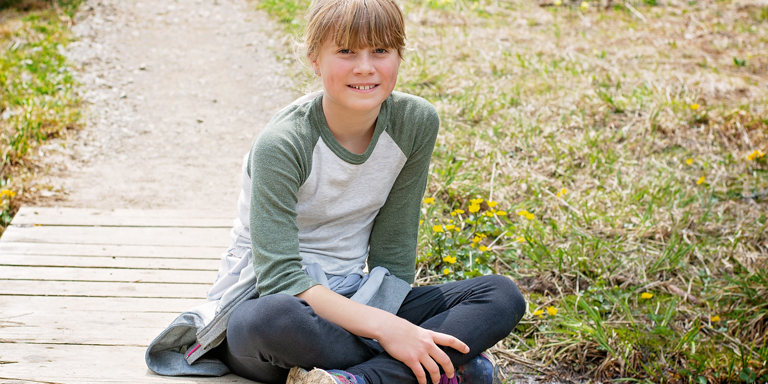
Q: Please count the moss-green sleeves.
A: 2